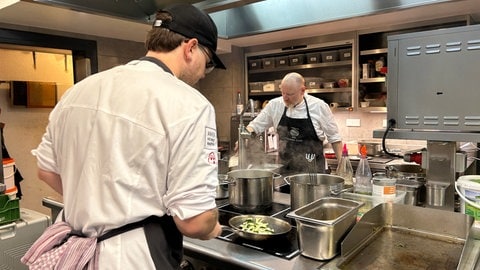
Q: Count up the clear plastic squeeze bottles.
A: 2